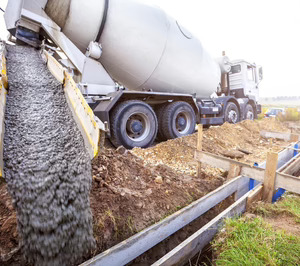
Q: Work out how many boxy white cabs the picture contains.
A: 1